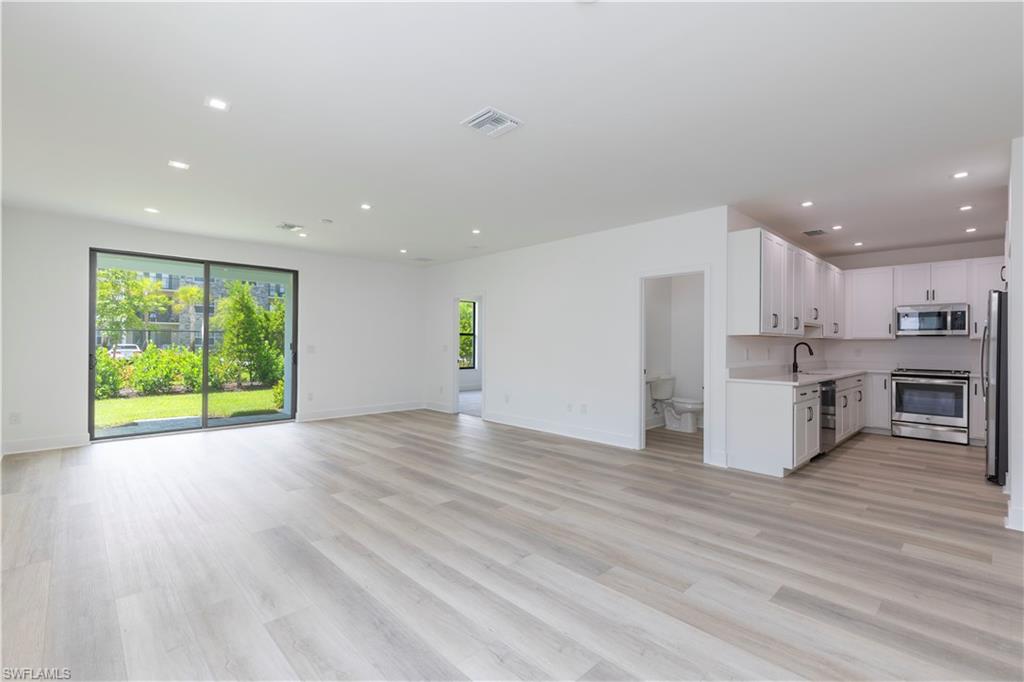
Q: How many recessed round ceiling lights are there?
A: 13